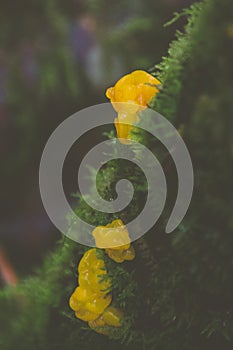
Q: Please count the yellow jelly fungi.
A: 3